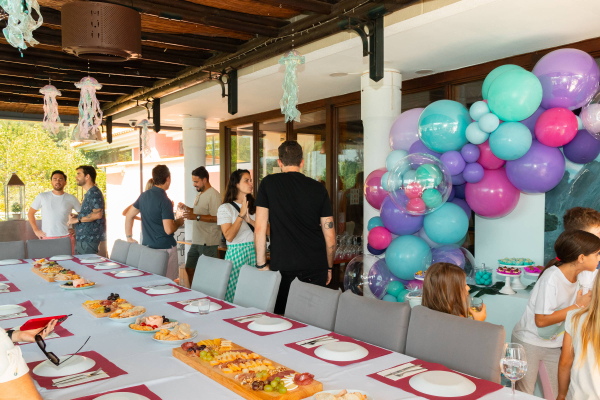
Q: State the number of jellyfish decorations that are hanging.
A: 5